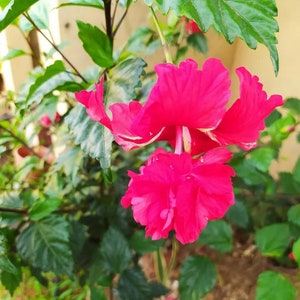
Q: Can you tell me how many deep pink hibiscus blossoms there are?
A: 2